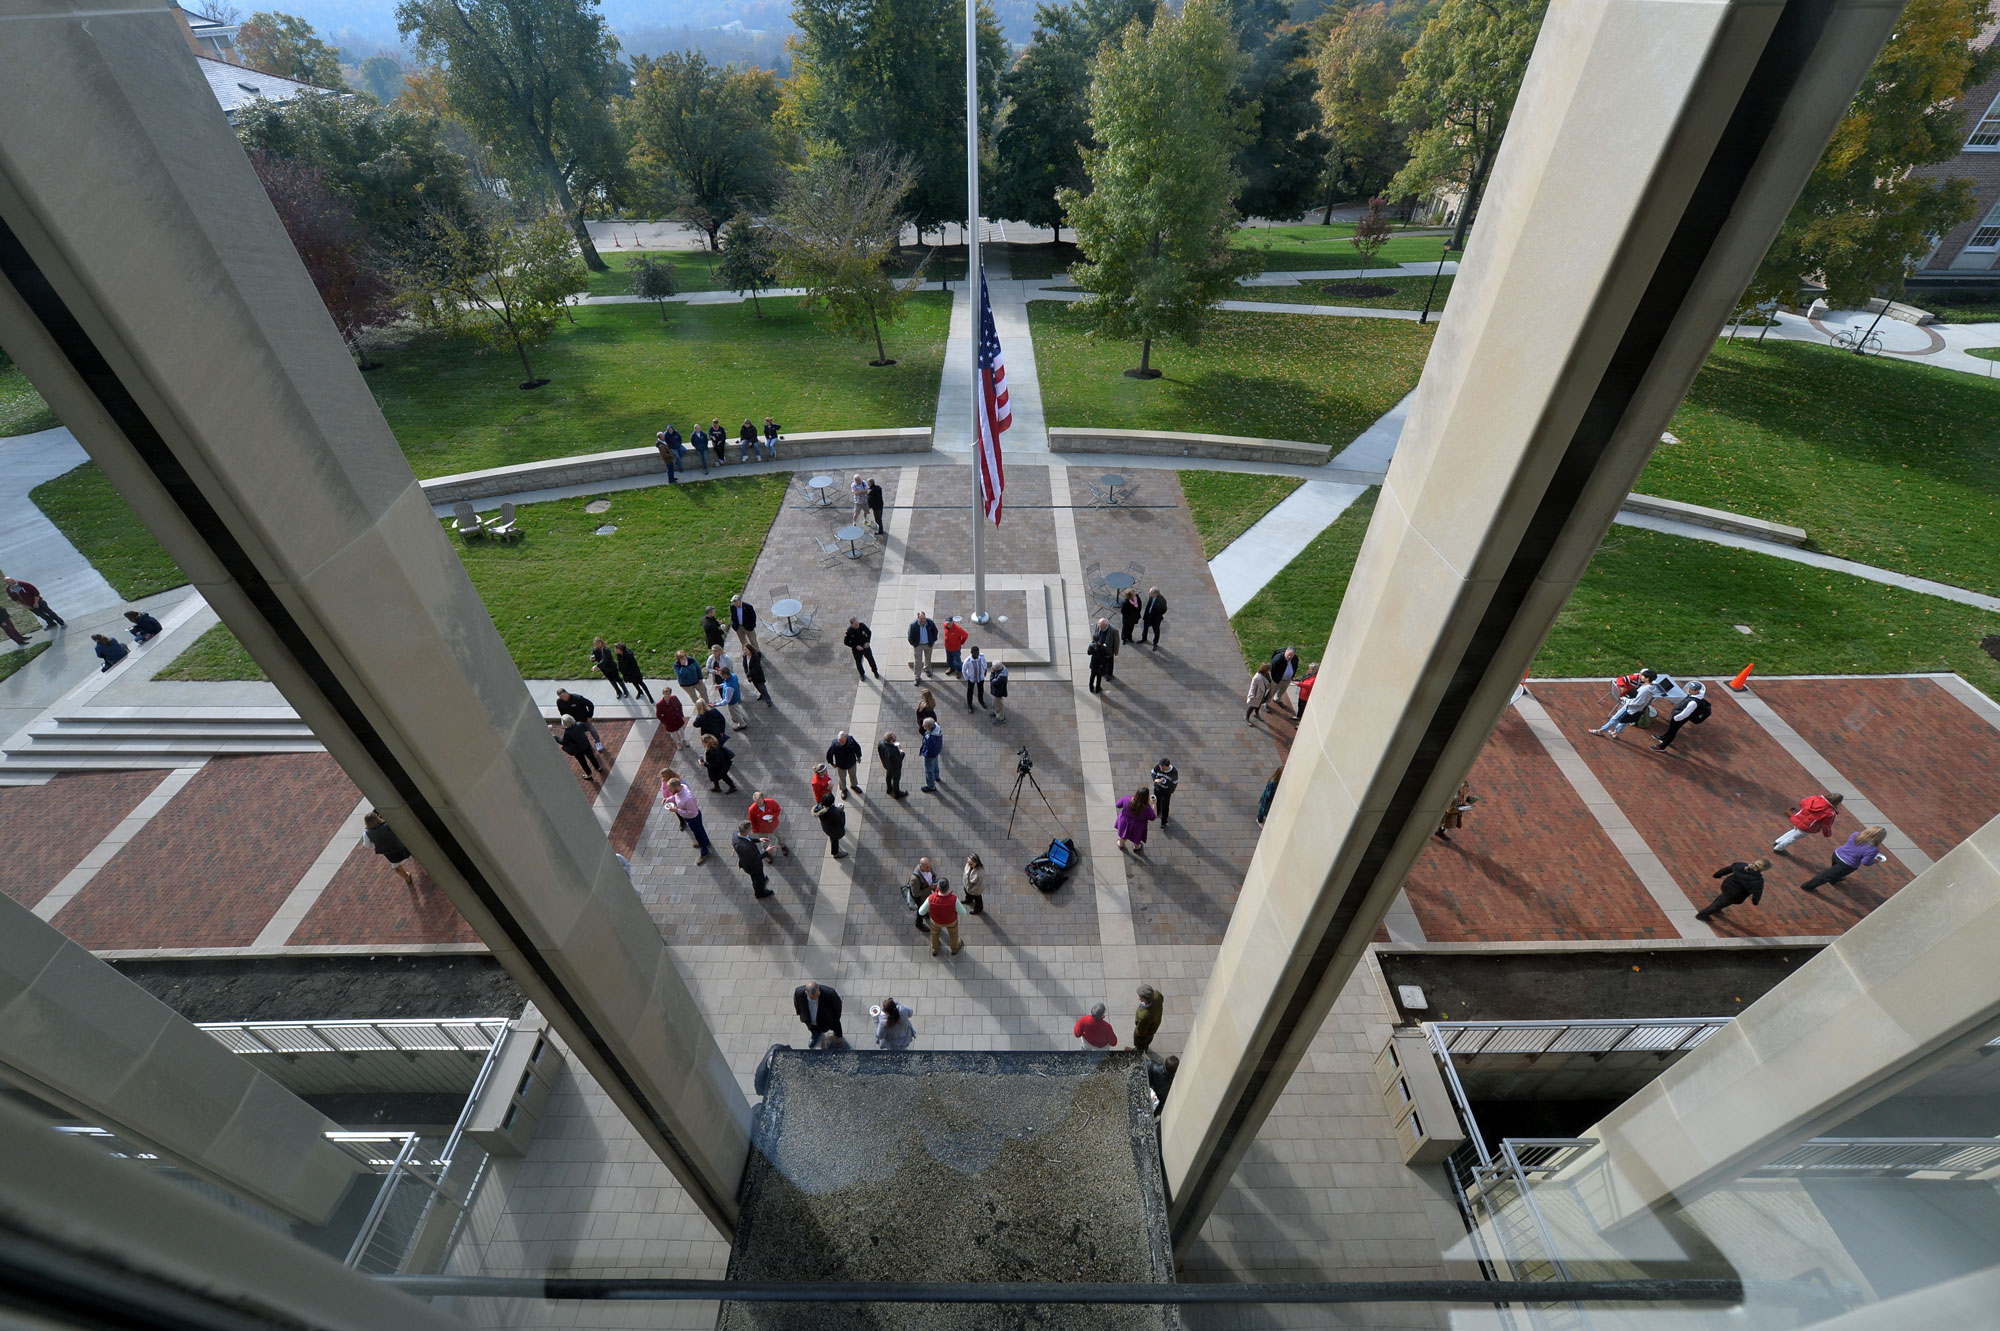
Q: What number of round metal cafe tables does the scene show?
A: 5